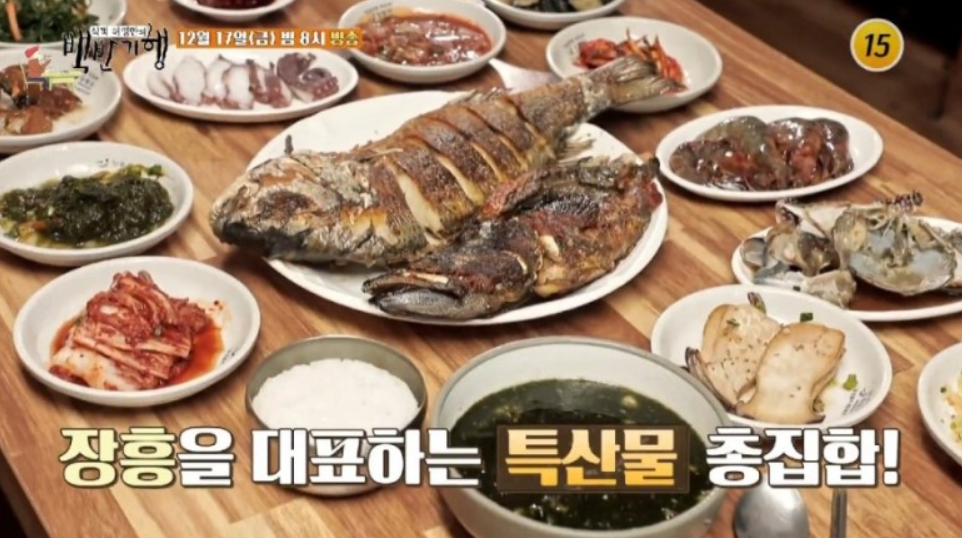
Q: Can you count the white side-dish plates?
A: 13